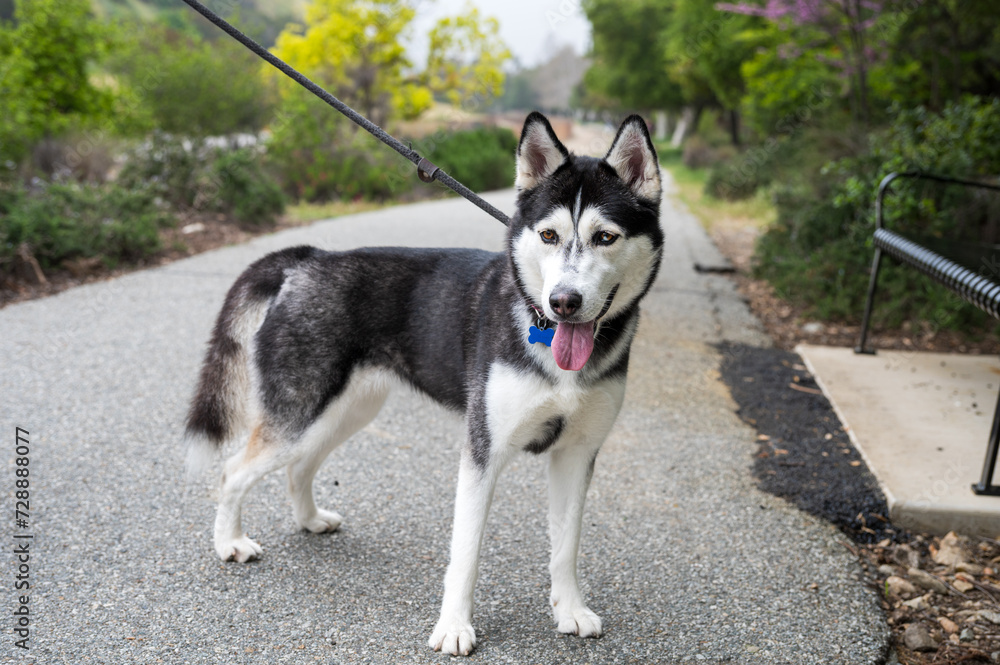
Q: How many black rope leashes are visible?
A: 1